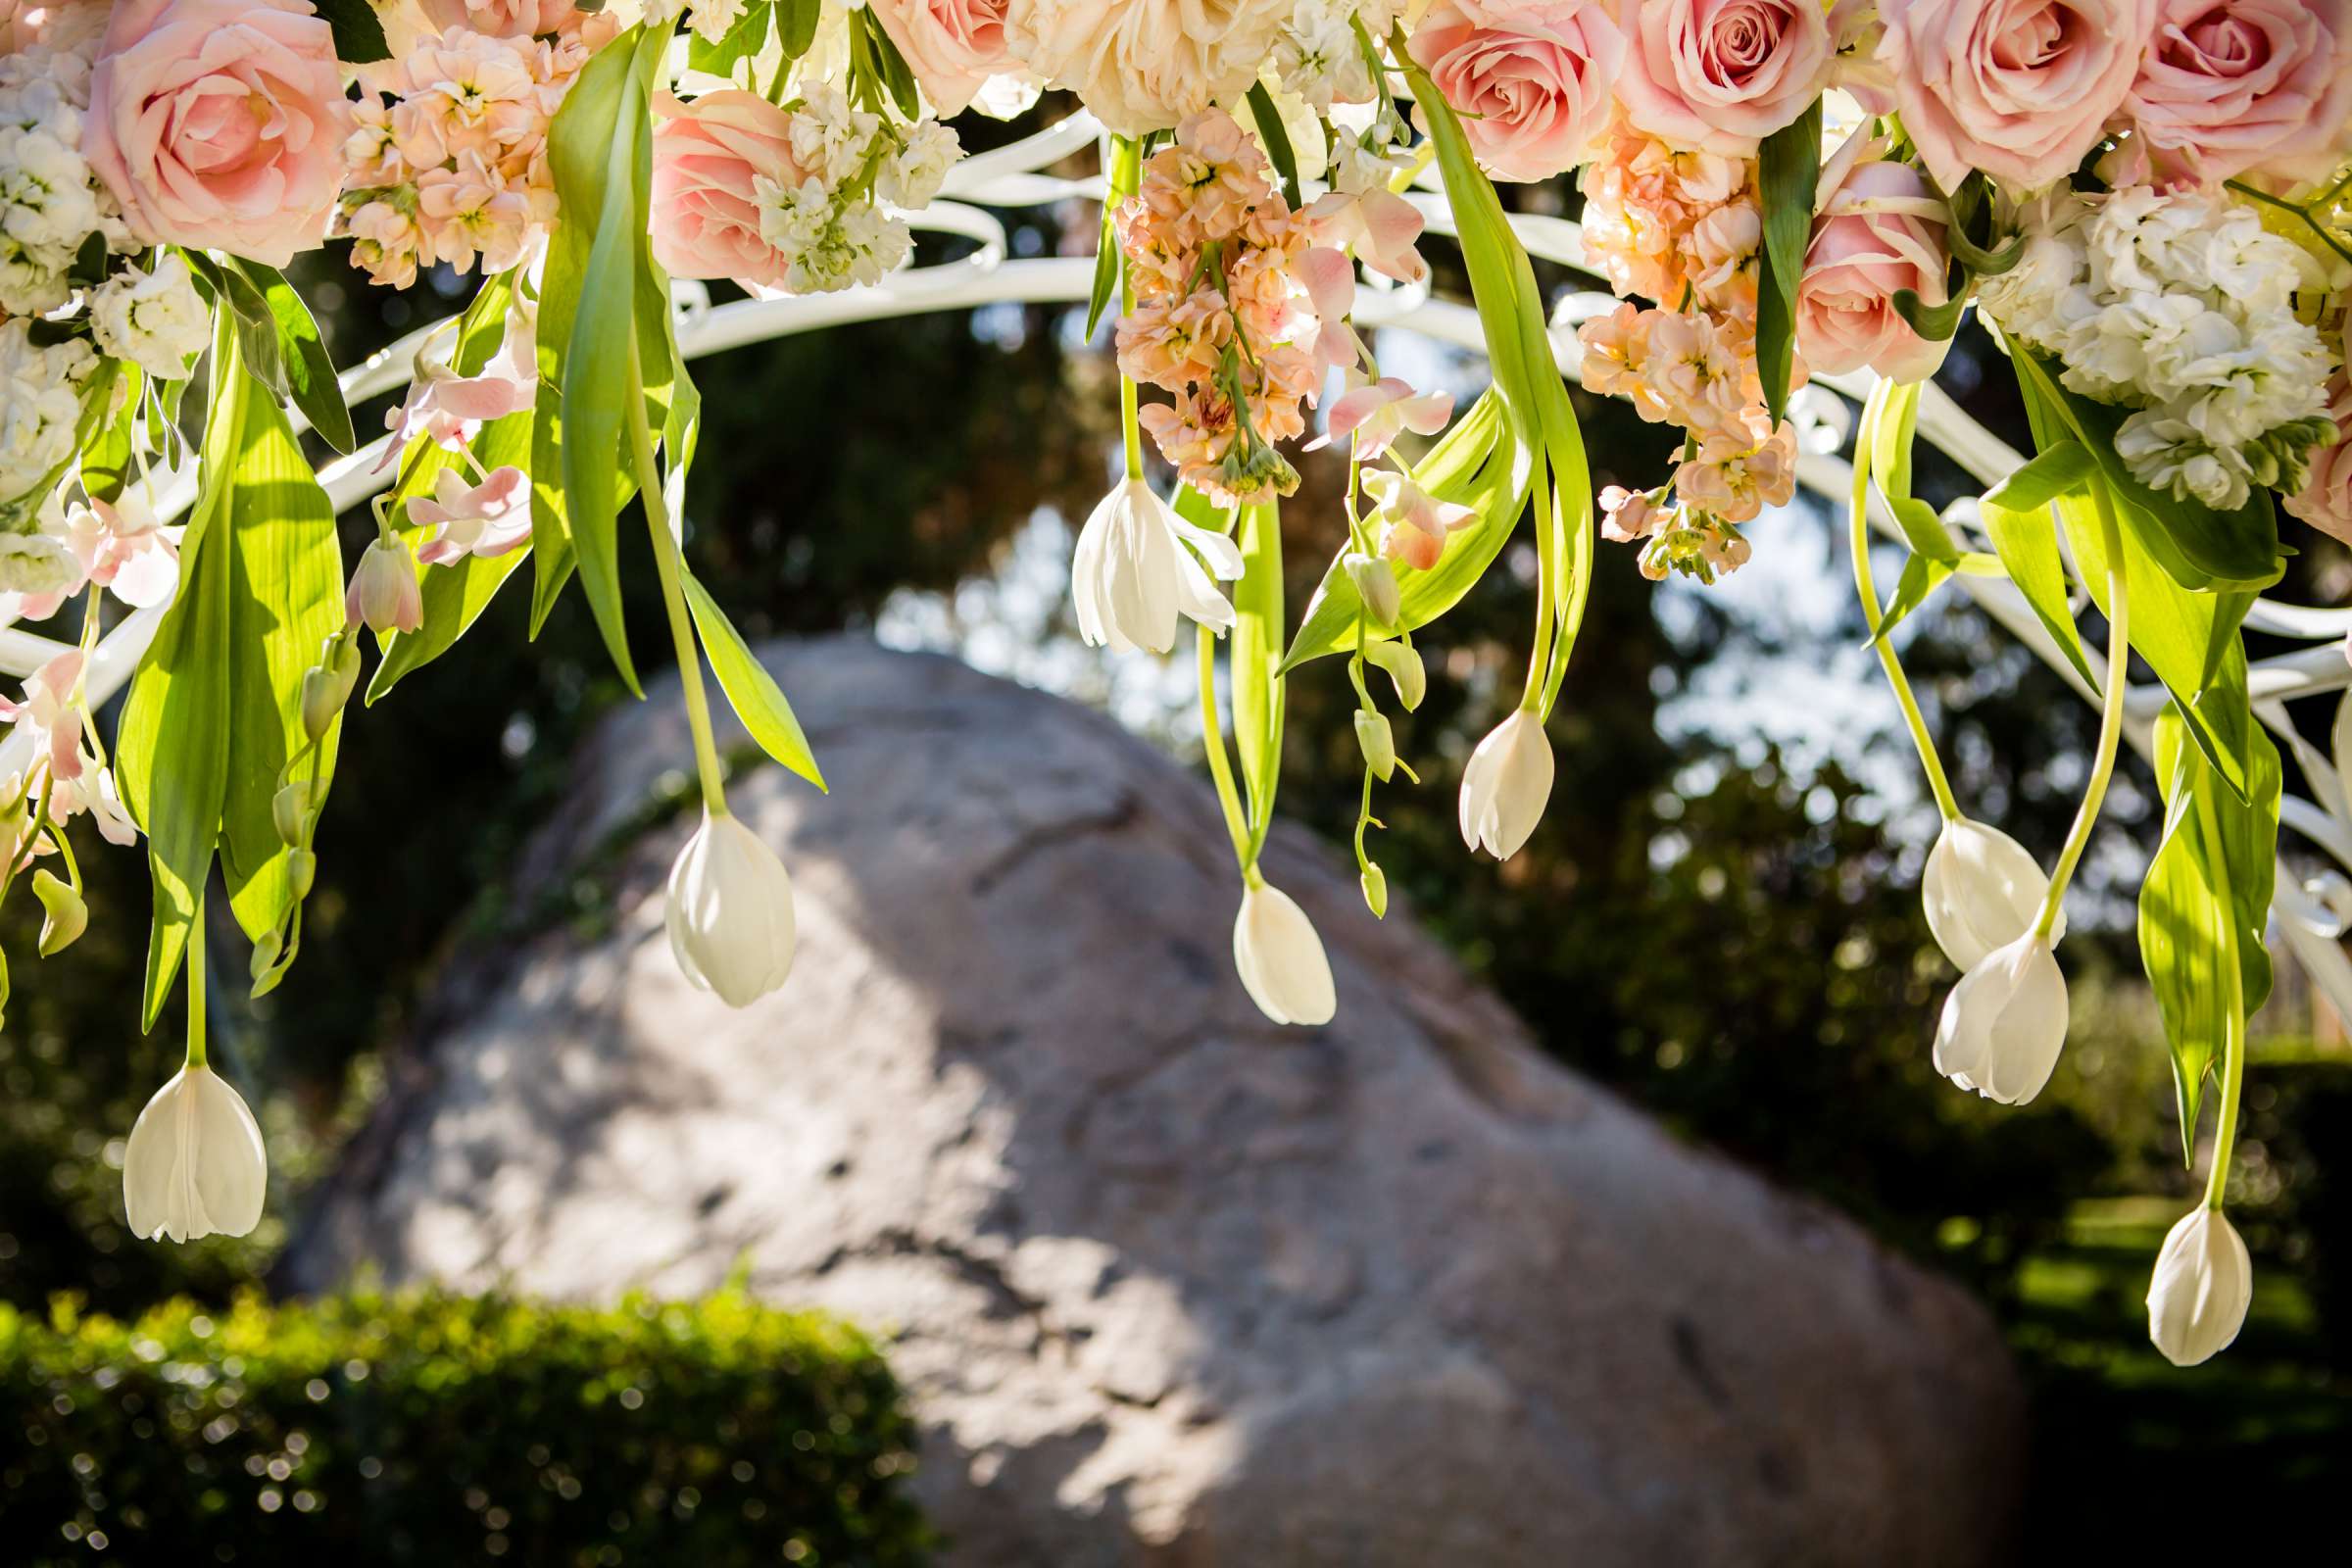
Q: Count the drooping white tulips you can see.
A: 8